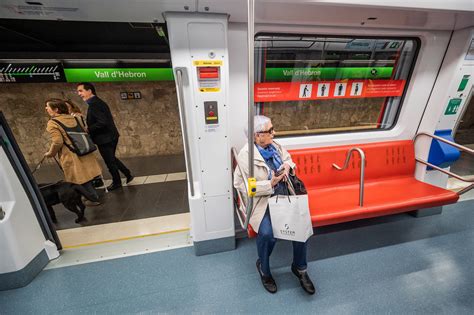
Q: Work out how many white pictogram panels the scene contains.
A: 4